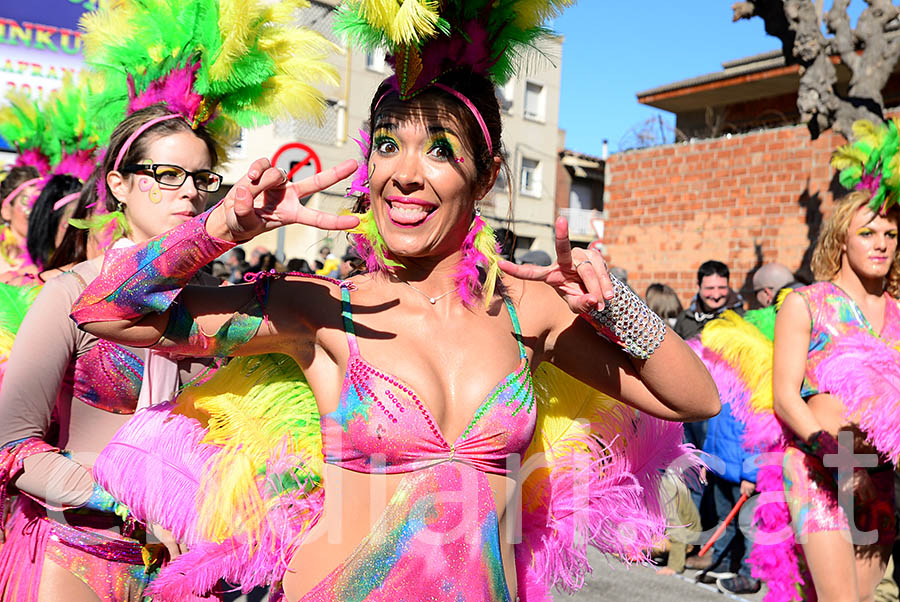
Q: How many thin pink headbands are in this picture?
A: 4